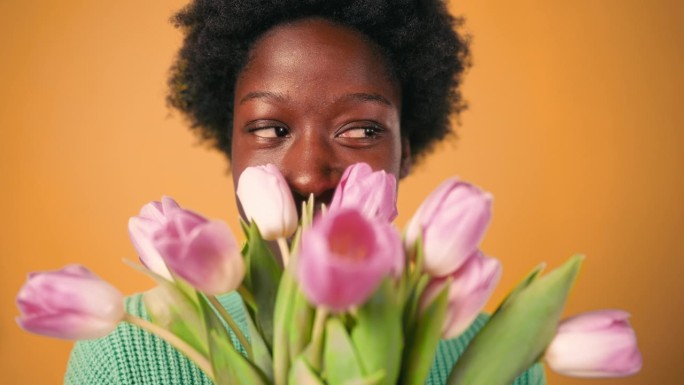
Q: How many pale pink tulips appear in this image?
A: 9